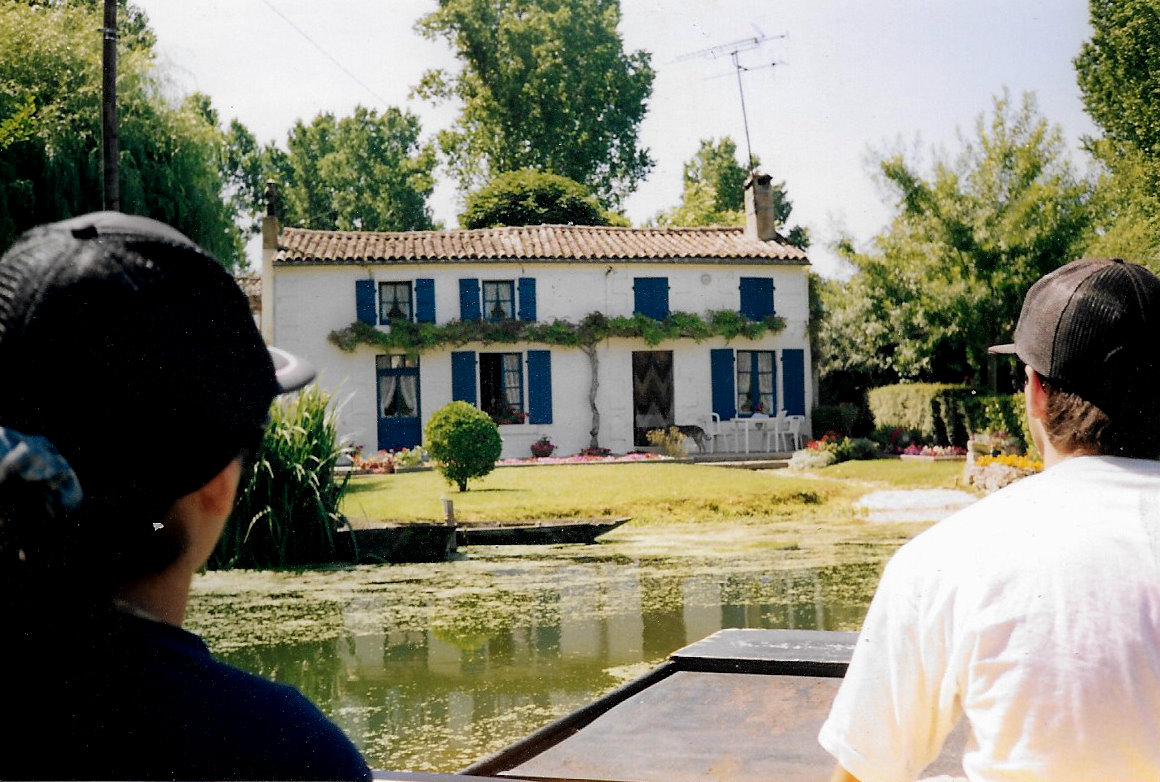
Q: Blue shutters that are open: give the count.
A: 8